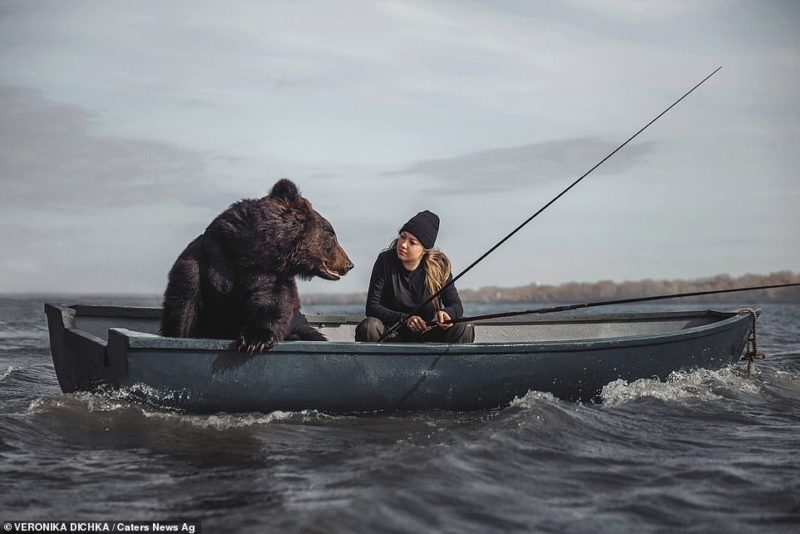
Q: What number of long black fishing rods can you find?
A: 2